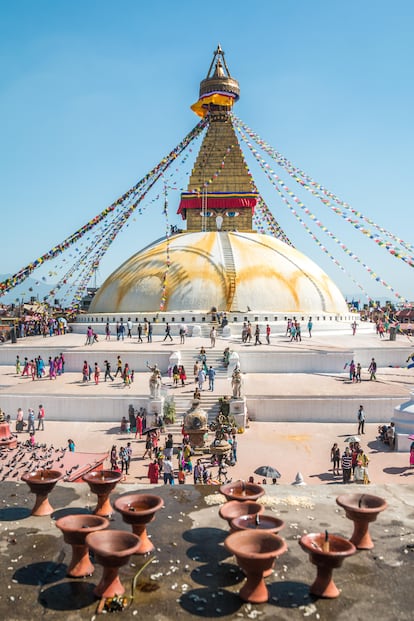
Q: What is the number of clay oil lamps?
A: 11